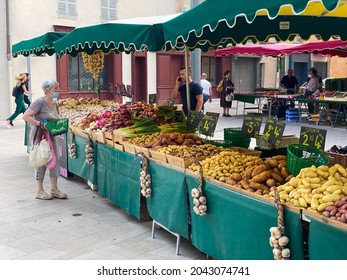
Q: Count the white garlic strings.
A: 5